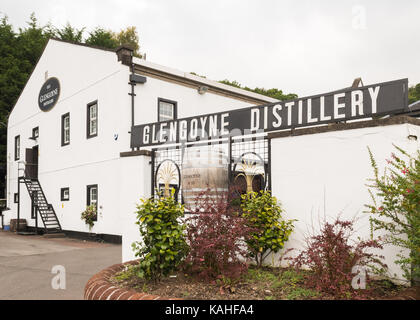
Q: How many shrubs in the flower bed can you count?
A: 5